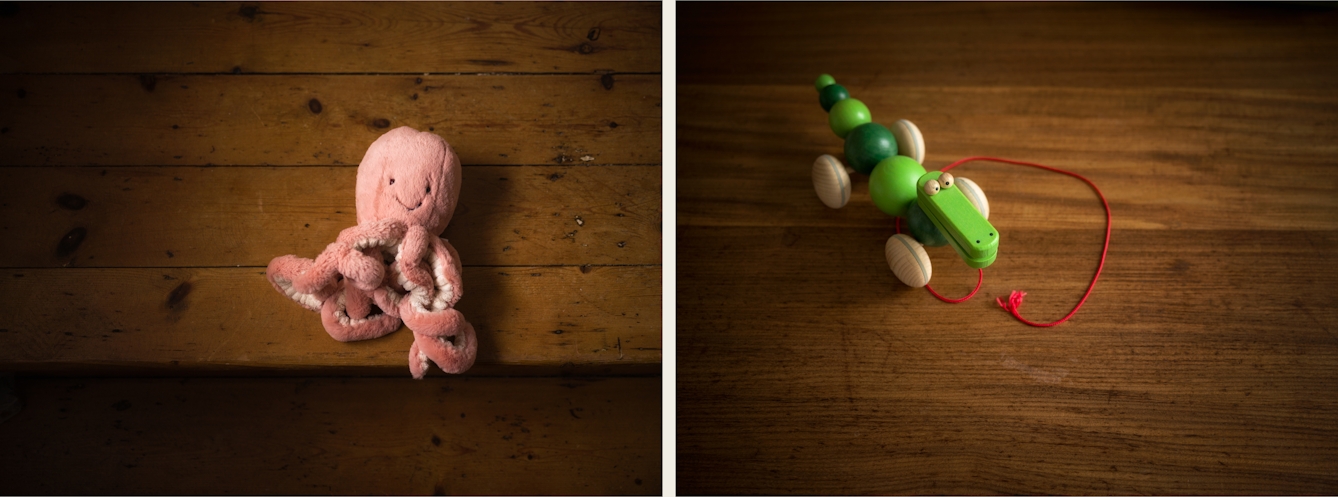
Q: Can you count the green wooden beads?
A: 6